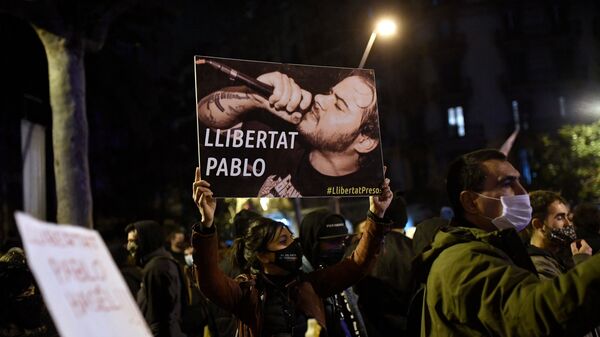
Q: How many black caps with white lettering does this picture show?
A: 1